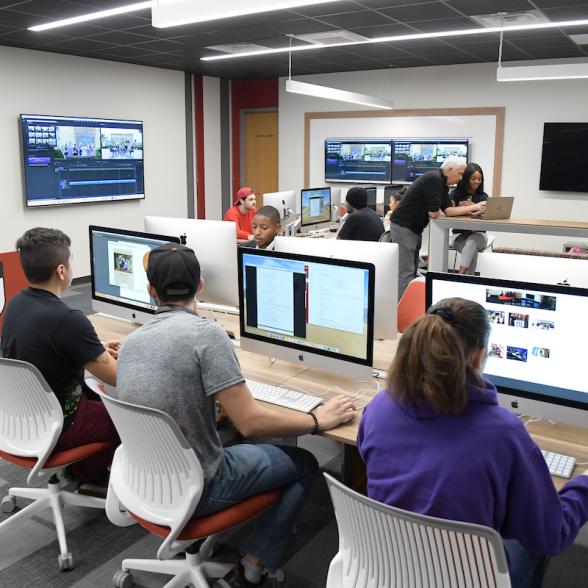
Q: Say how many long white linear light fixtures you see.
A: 5